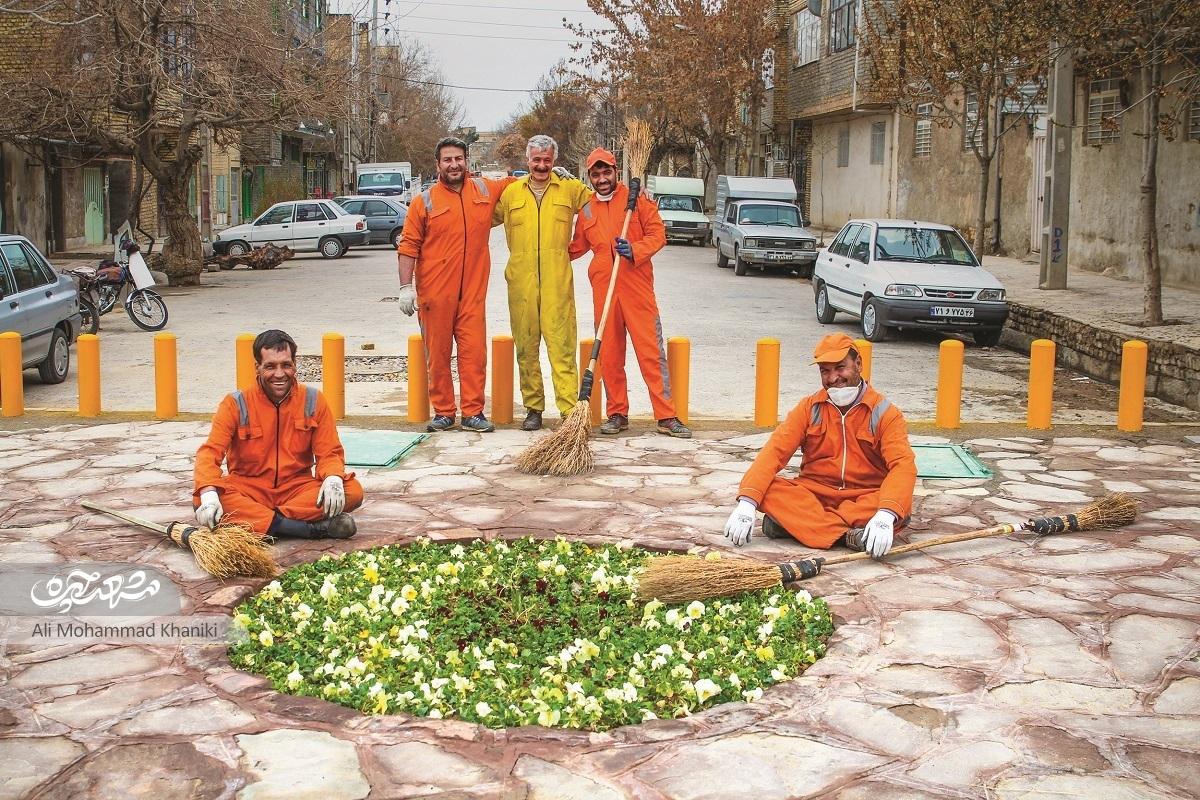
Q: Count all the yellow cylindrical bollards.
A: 14